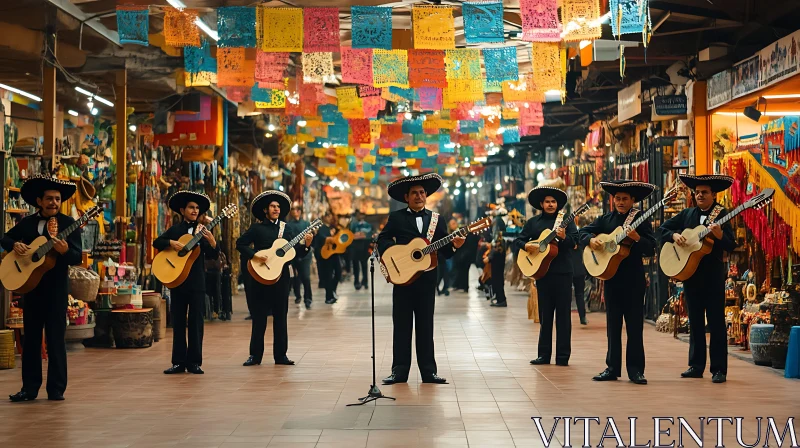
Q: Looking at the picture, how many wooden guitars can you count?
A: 8